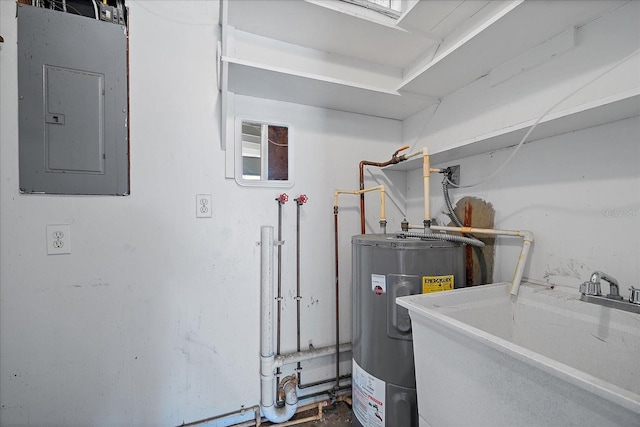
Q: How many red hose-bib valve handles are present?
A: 2